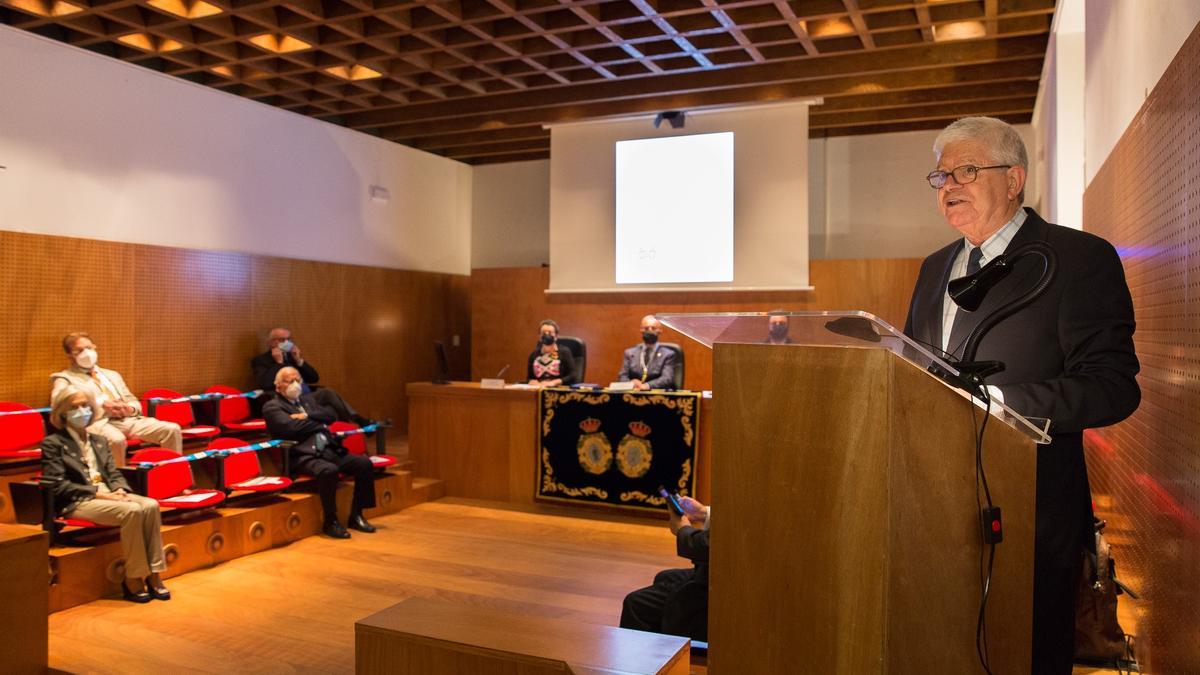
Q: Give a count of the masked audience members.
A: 4